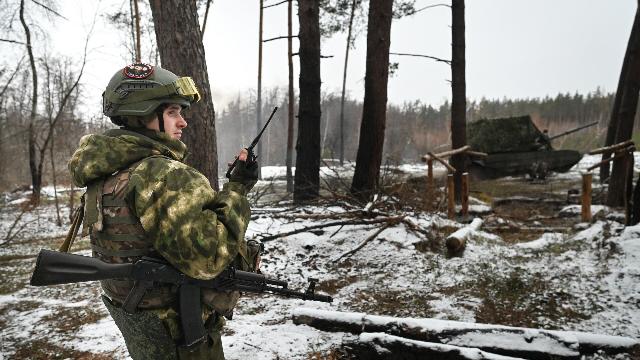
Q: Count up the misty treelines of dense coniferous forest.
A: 1